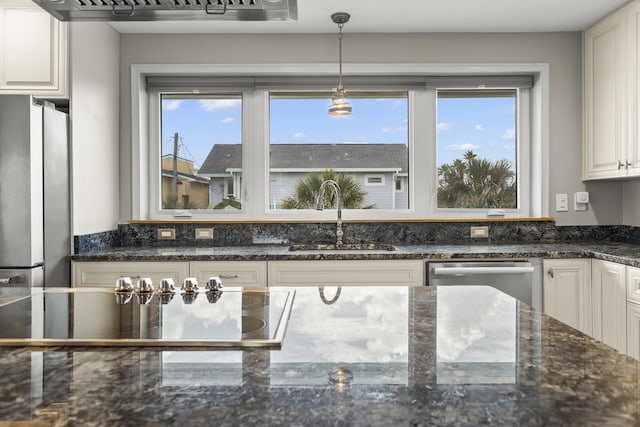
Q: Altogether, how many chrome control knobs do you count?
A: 5